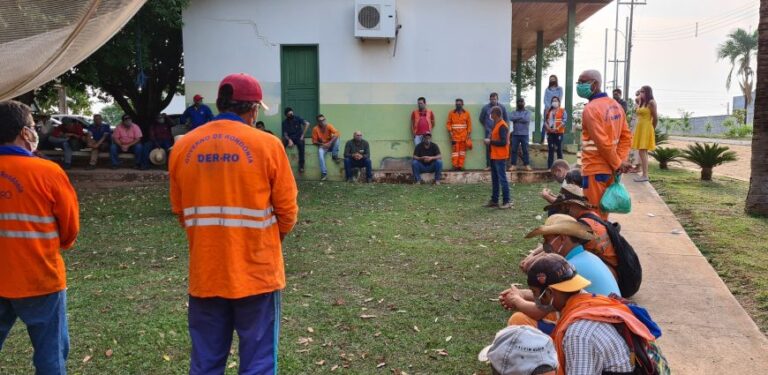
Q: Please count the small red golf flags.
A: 0